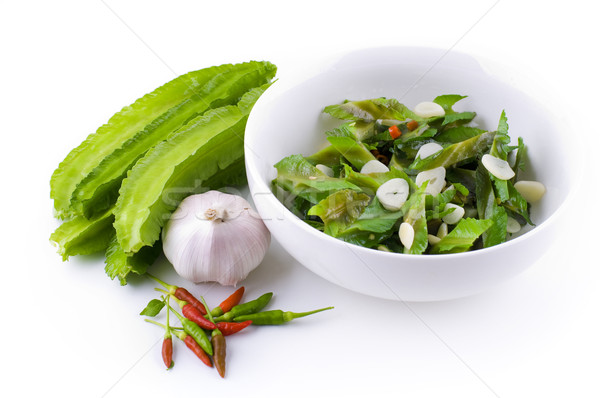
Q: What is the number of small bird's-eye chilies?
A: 10